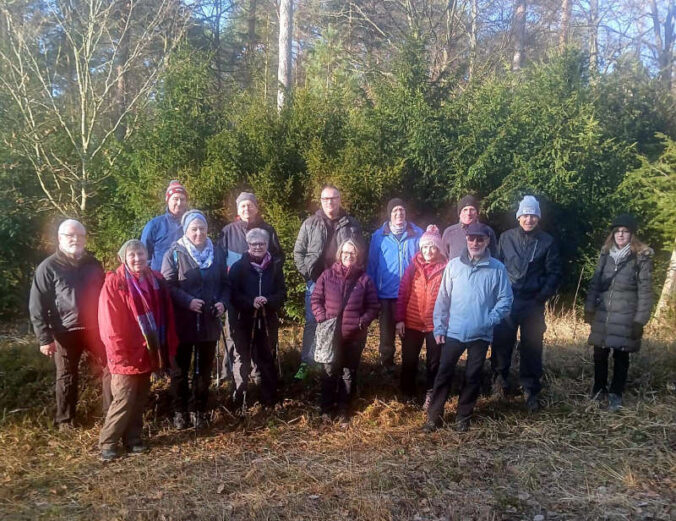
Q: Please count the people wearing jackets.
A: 14